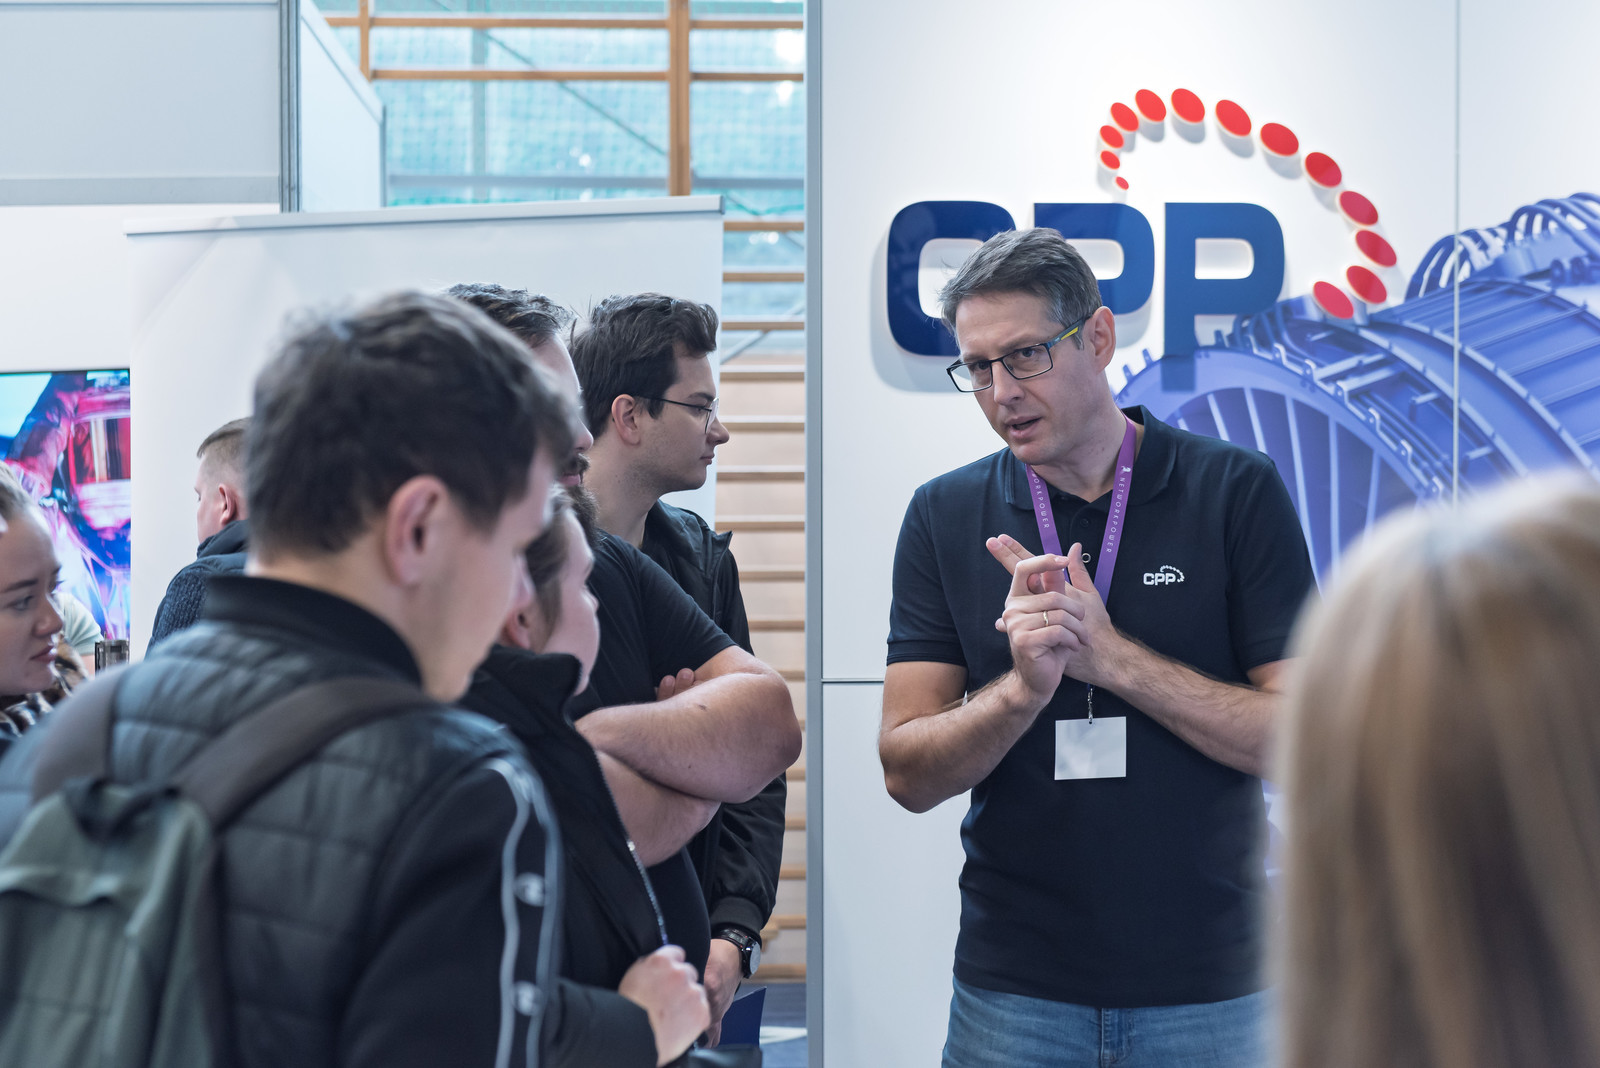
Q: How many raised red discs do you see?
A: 13